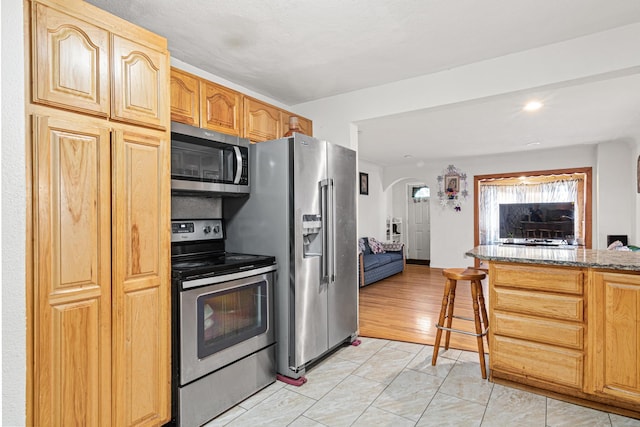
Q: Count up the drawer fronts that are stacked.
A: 4